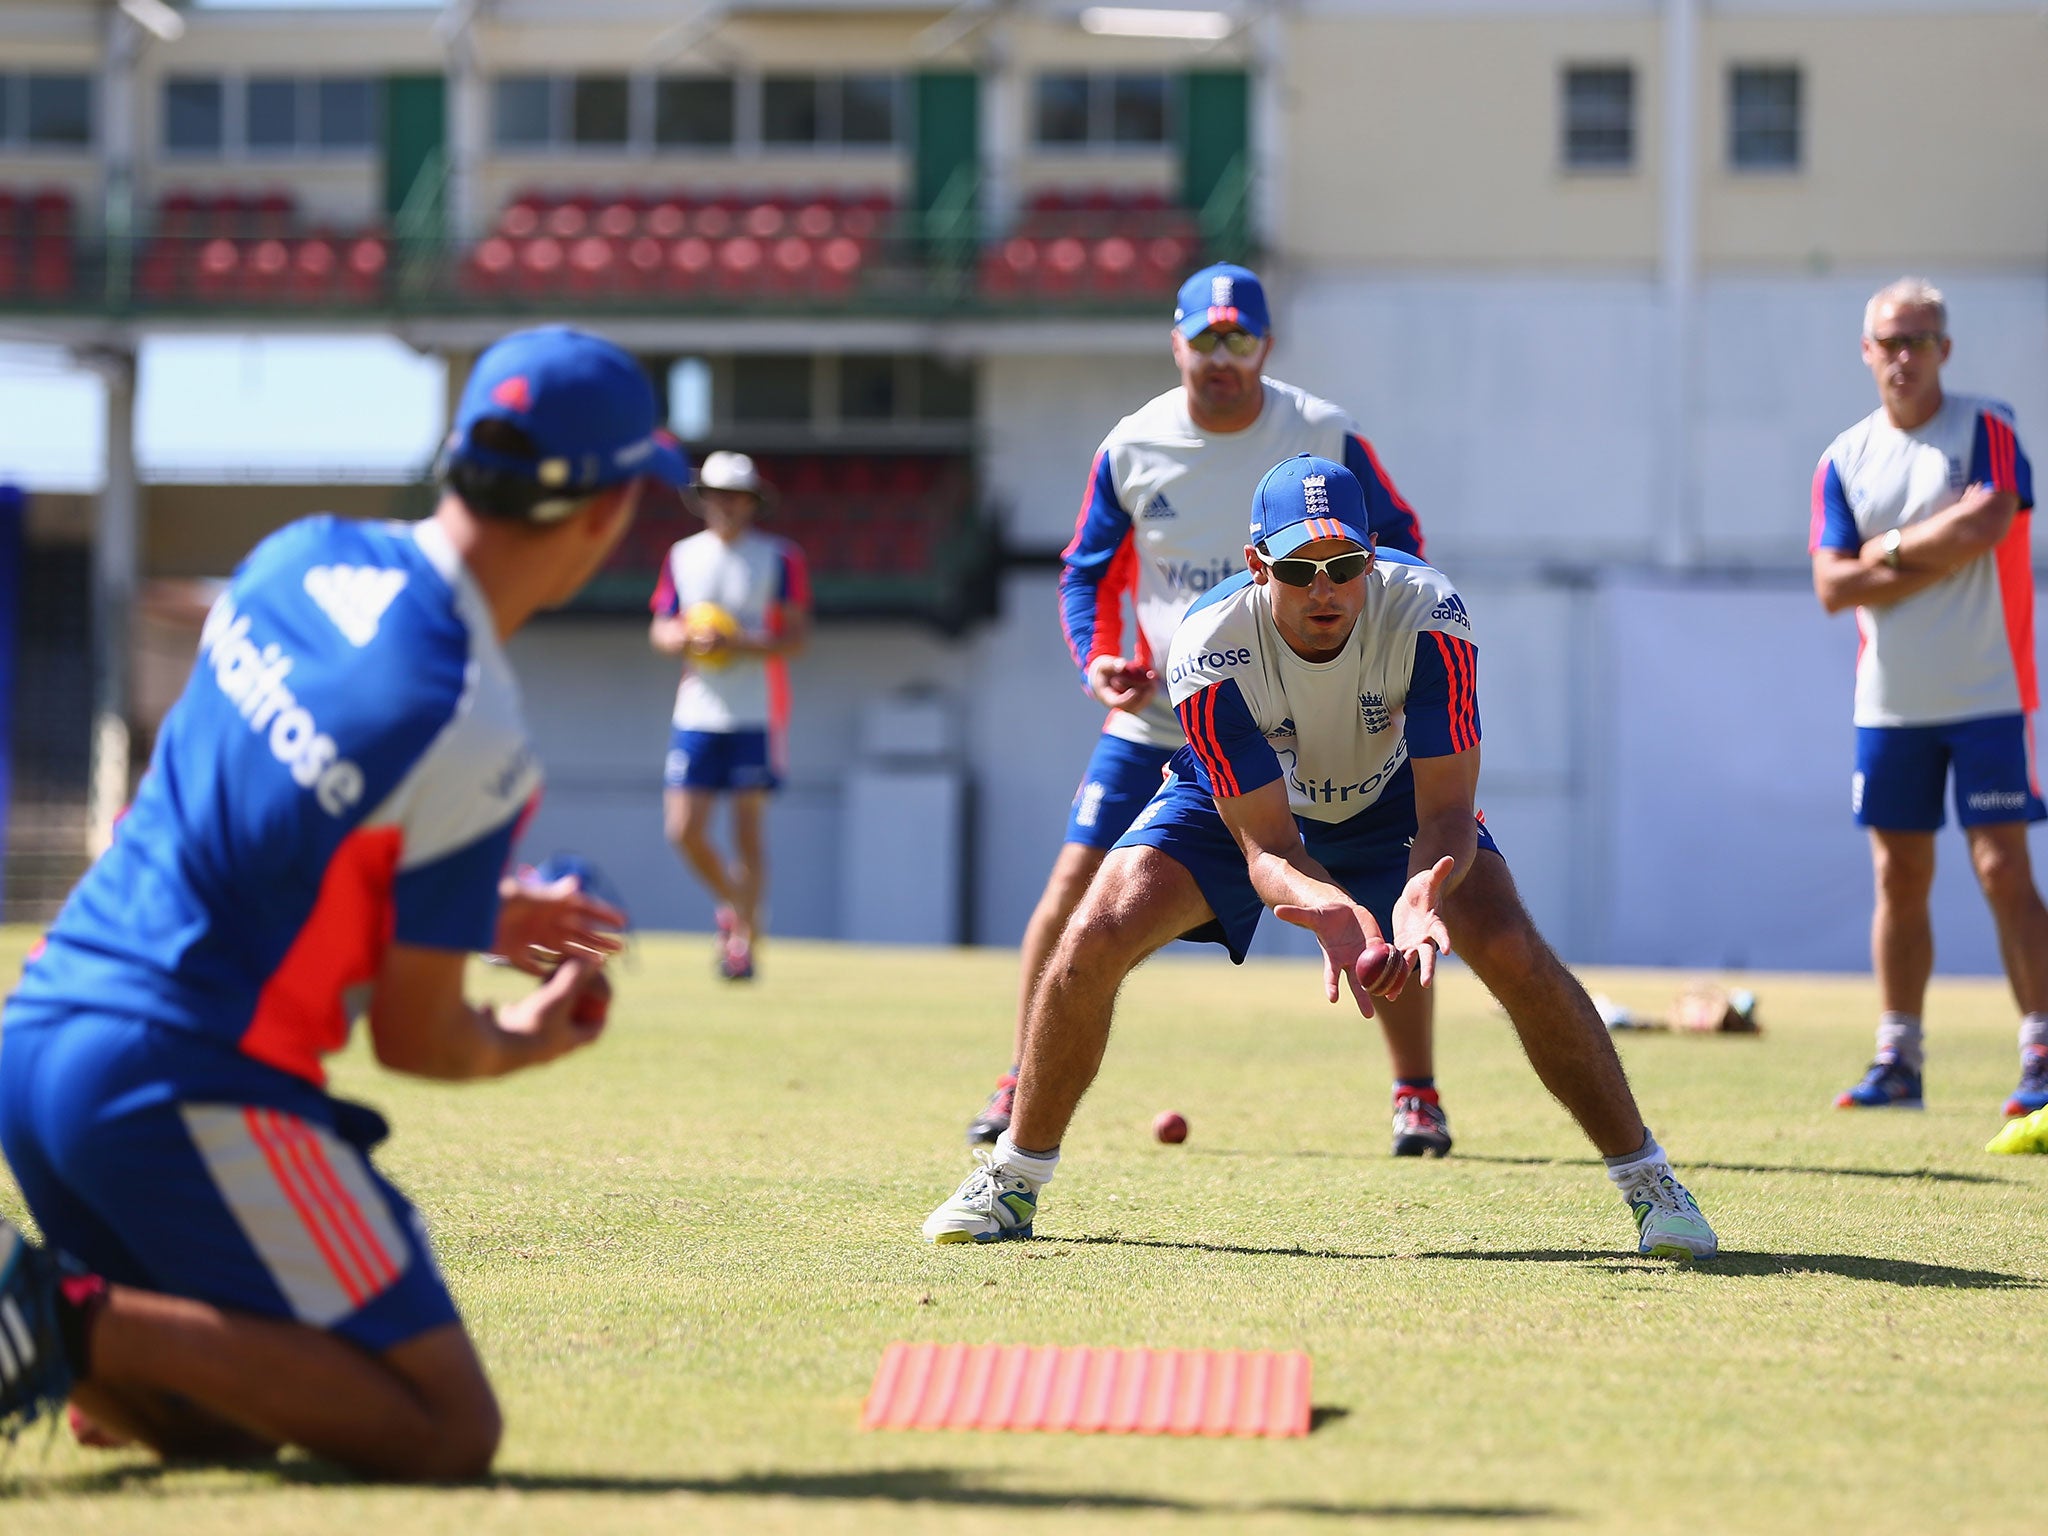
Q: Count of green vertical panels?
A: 3